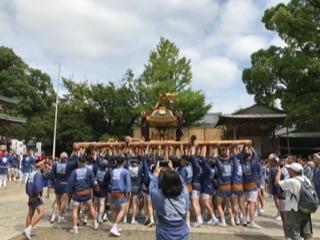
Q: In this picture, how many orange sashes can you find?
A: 6